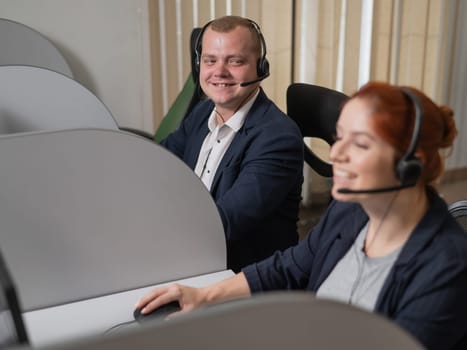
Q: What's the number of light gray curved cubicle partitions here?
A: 4